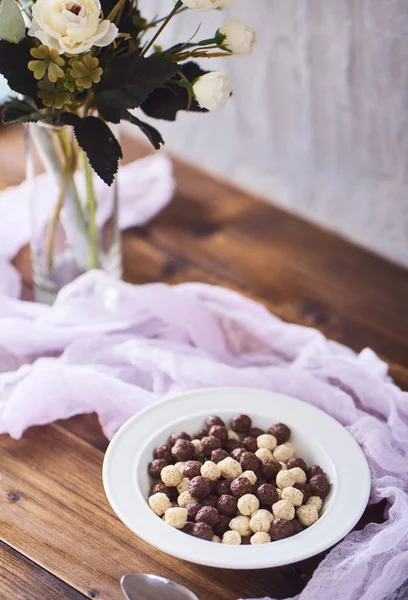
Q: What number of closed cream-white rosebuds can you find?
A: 2